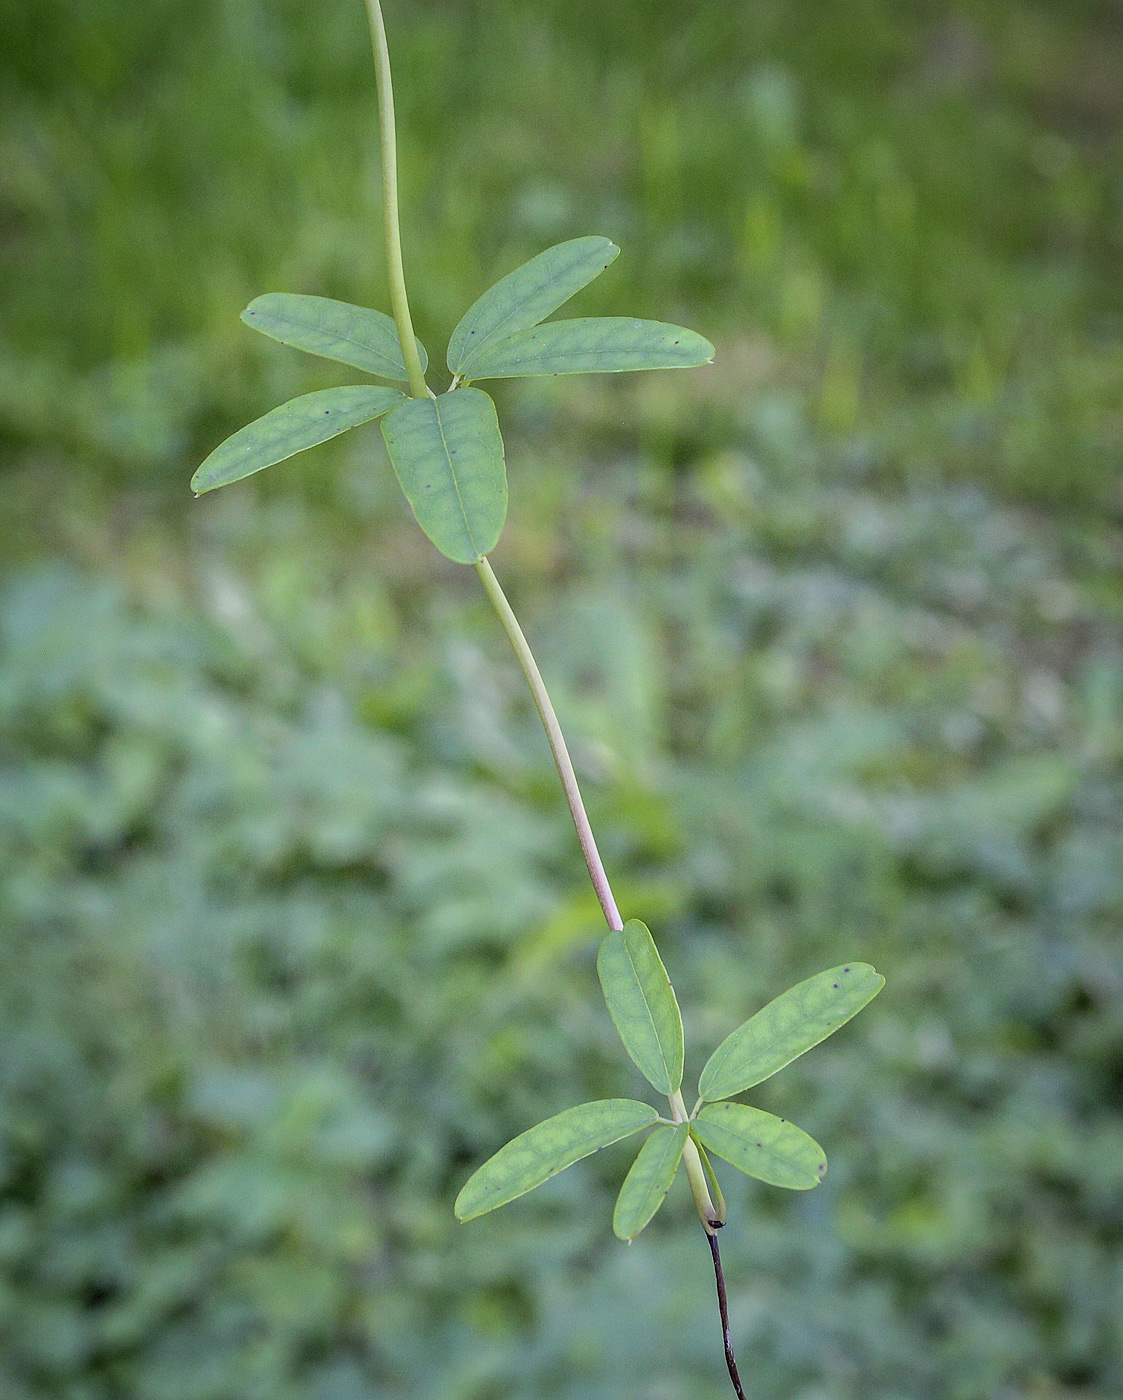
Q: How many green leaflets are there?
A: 10